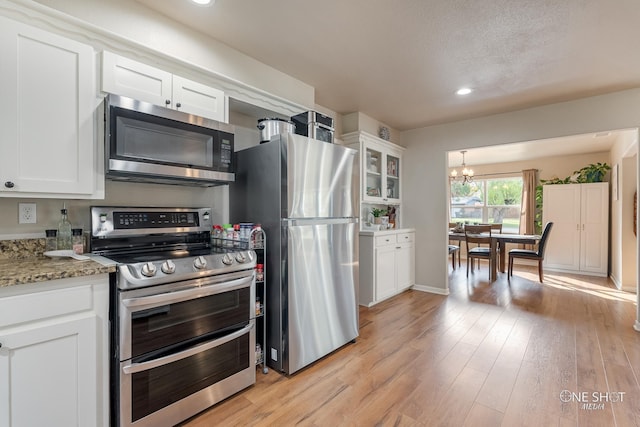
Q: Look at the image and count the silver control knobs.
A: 5